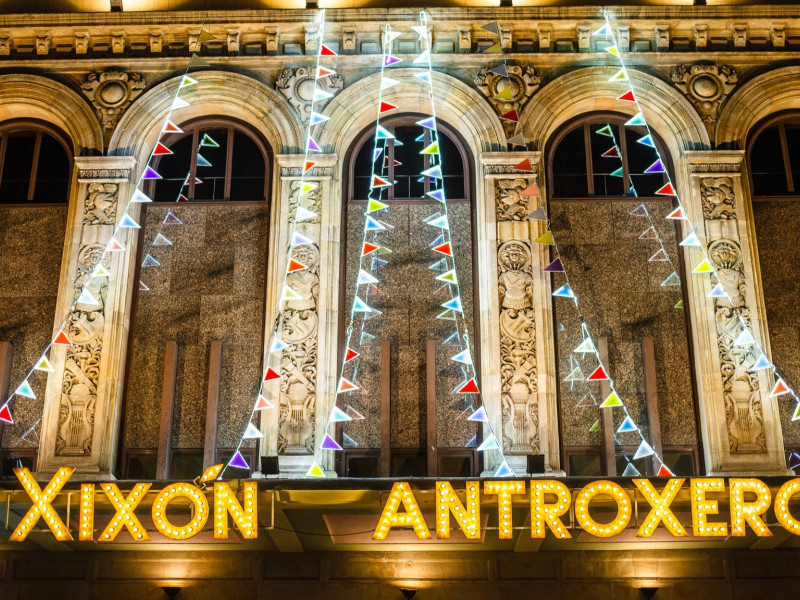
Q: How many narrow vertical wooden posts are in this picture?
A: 7